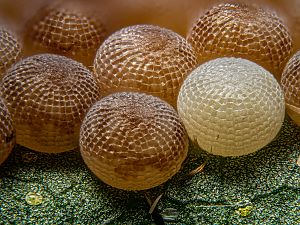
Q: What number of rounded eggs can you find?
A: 9